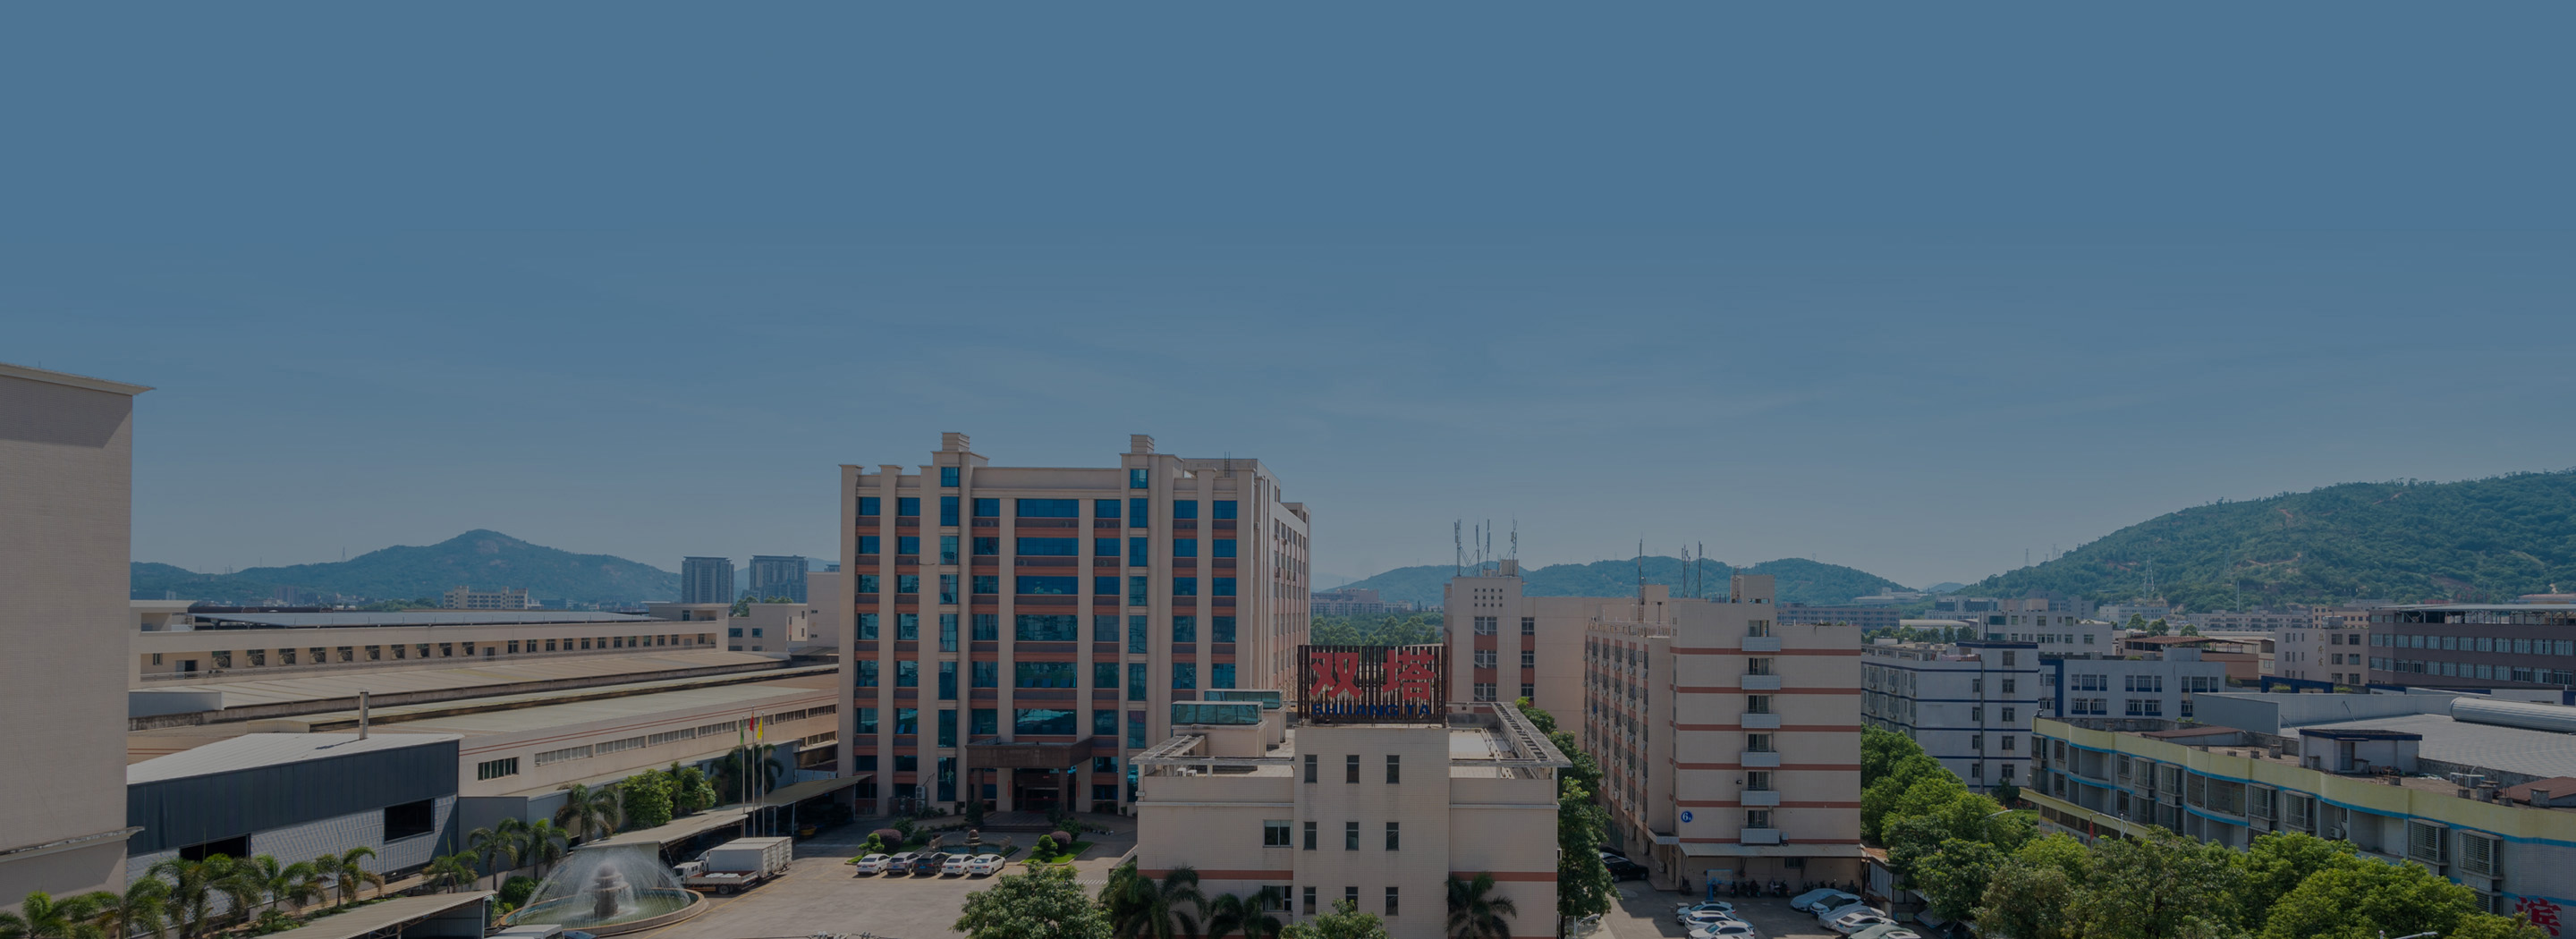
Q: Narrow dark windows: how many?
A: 9